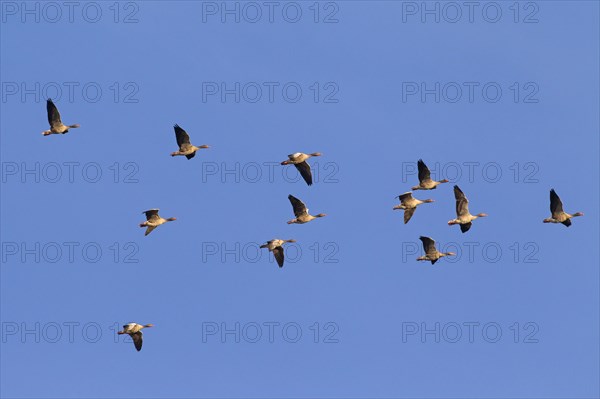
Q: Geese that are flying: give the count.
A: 12